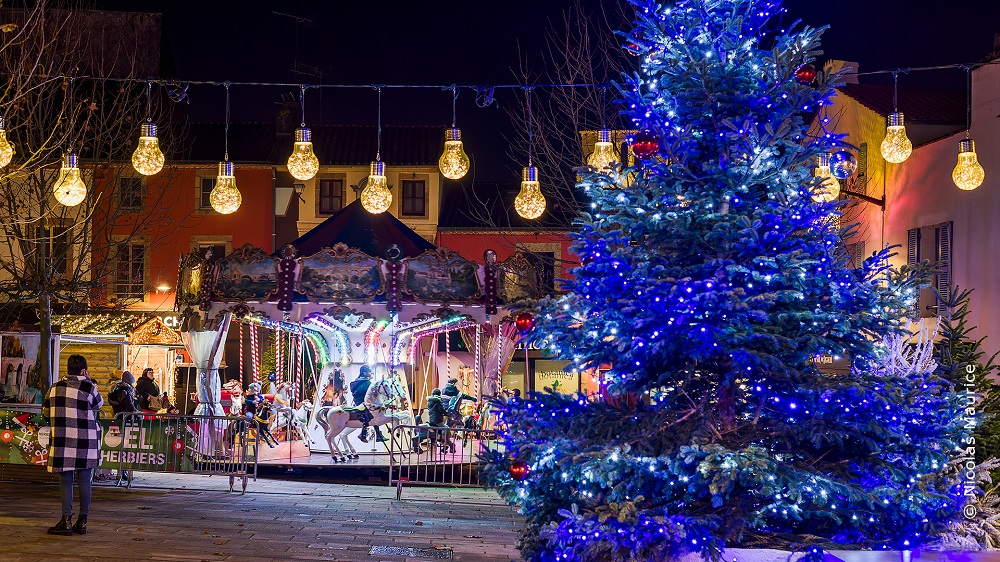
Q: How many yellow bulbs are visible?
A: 12